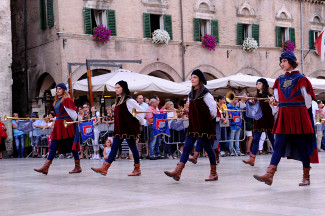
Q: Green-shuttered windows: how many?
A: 7